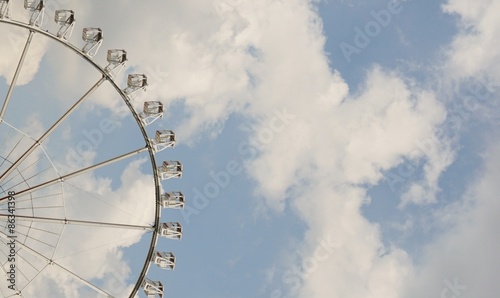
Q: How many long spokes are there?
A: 5